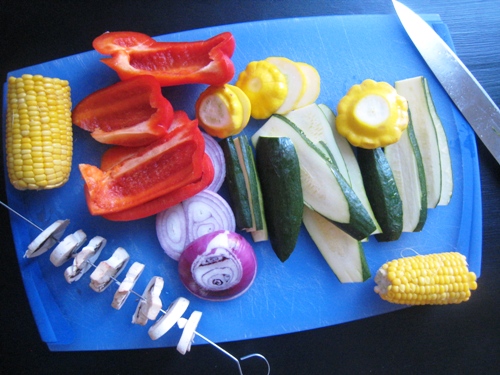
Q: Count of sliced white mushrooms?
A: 8